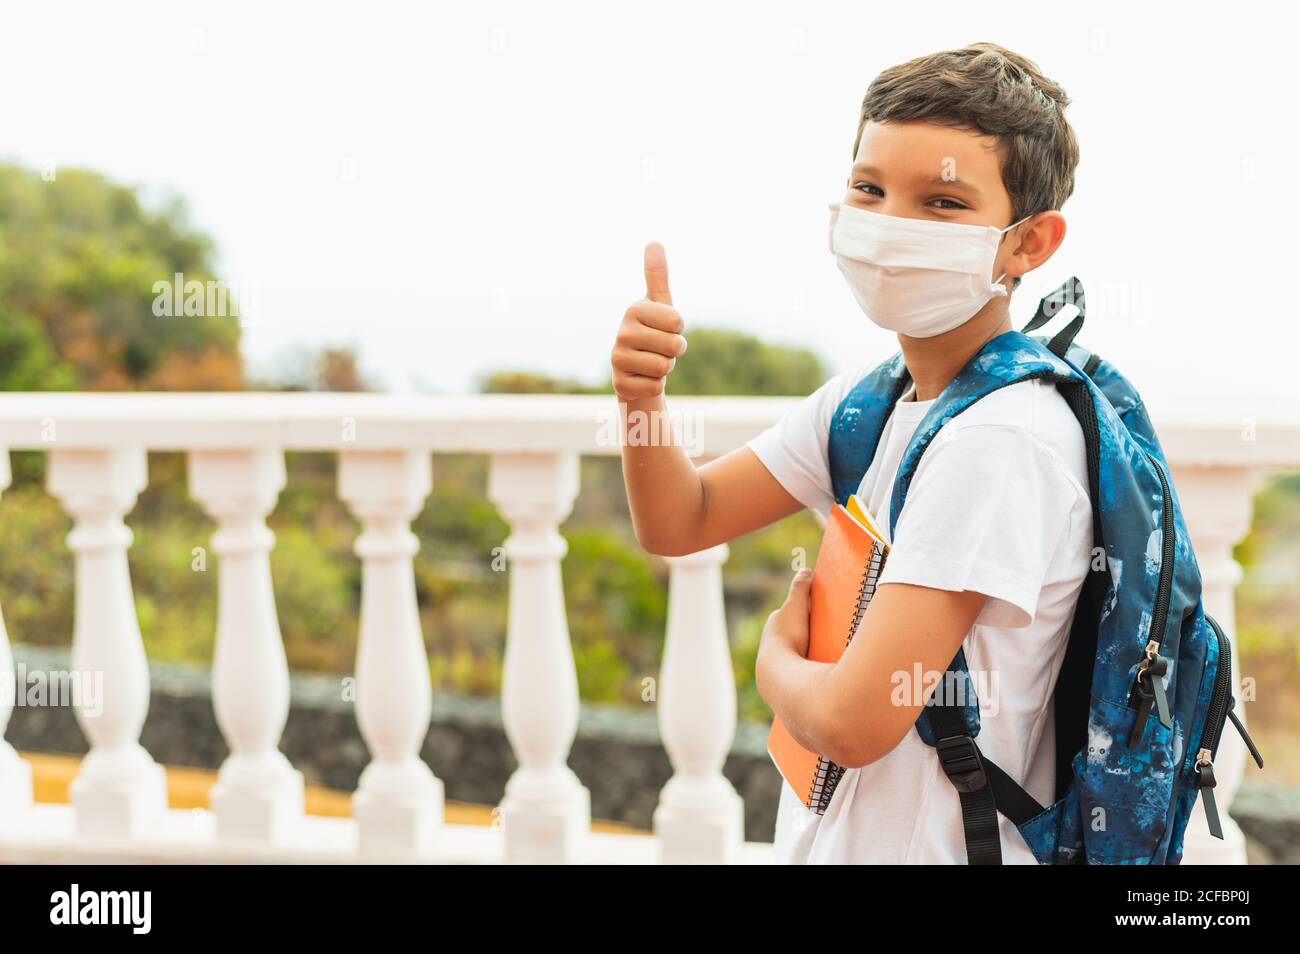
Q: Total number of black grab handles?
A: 1